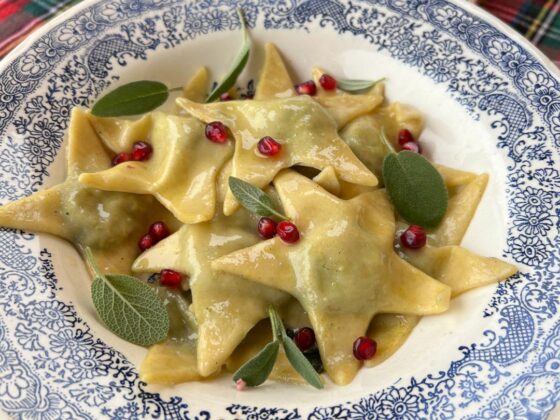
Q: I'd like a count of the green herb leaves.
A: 8